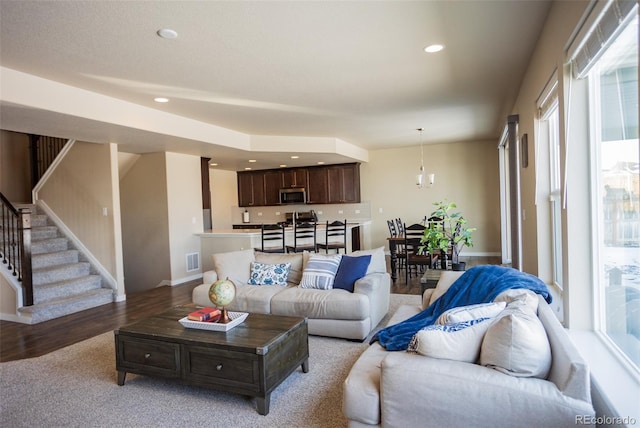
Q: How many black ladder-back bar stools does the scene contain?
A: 3